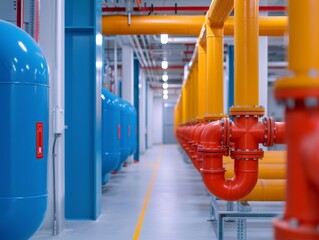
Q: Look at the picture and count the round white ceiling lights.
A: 6